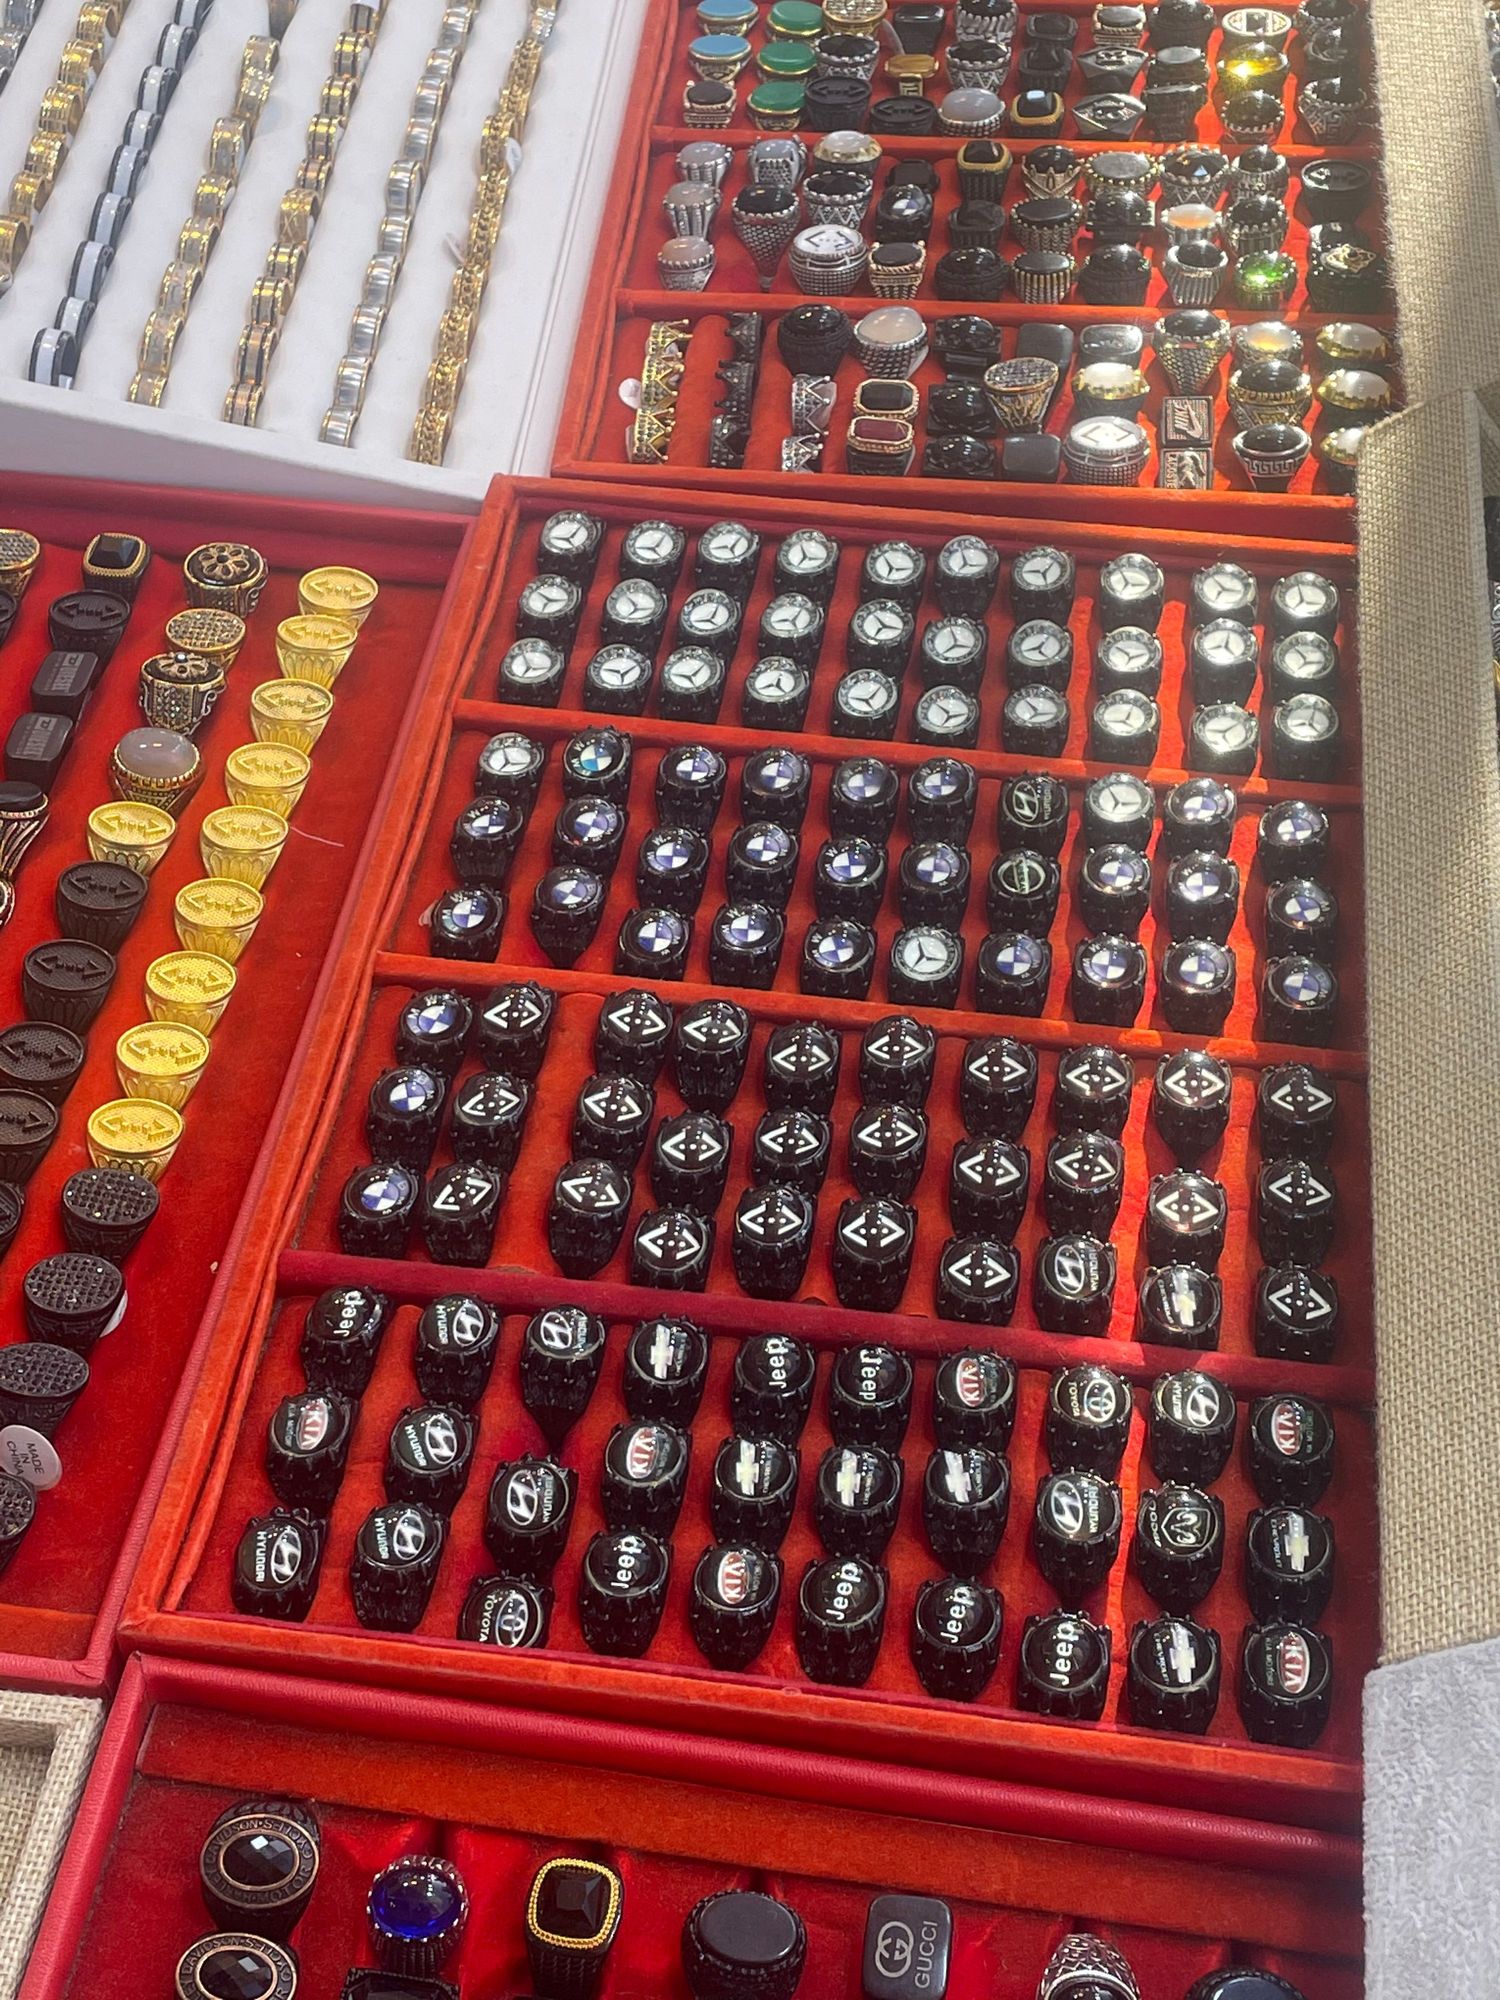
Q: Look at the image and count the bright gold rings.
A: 10